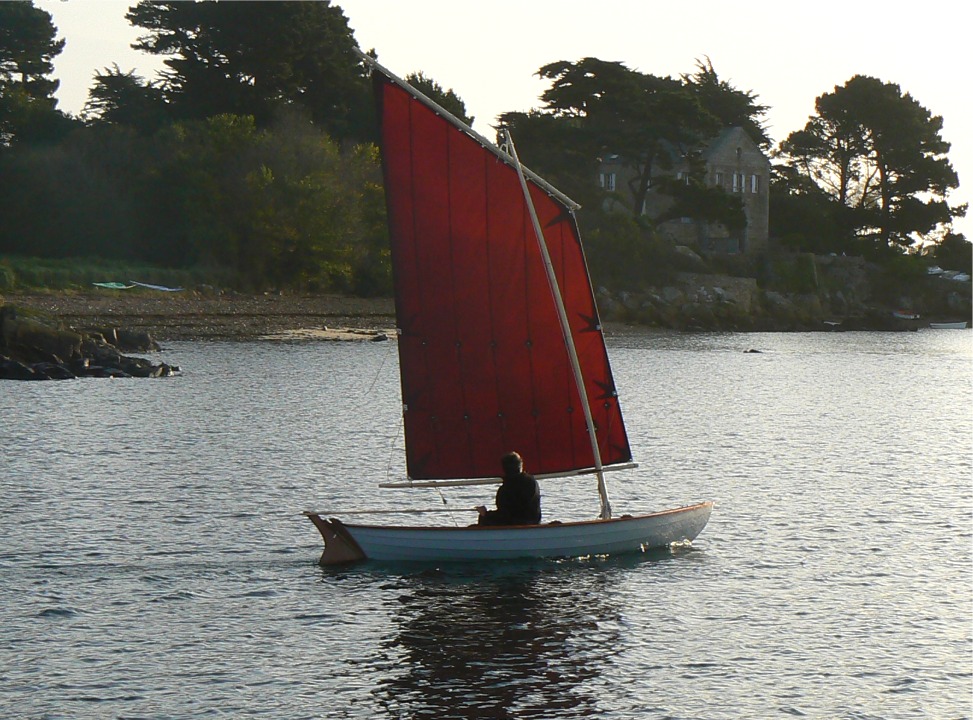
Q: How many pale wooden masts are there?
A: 1